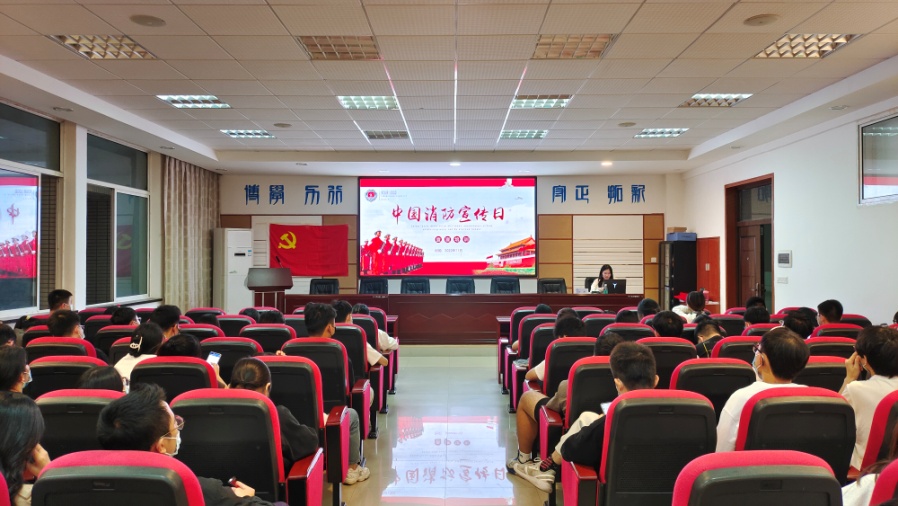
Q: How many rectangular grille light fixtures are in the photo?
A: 12